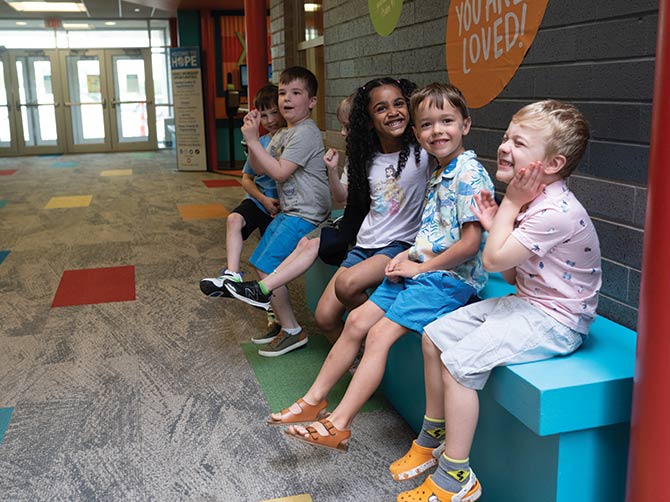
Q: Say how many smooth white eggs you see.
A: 0